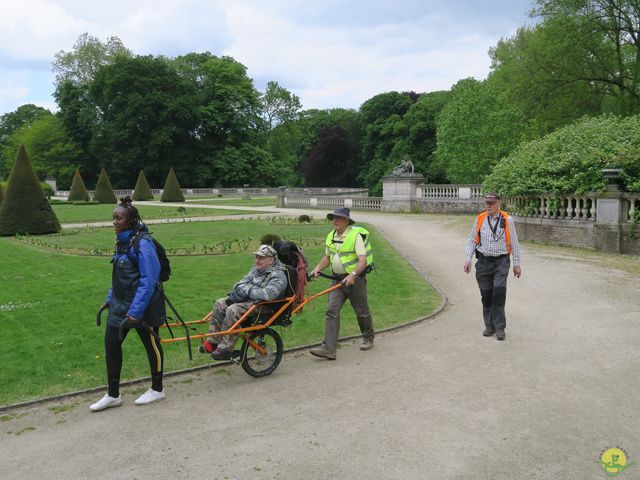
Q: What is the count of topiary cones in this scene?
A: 5